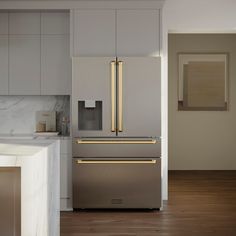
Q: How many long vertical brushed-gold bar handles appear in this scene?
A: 2